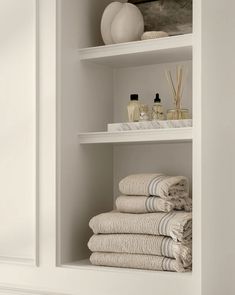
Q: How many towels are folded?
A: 5